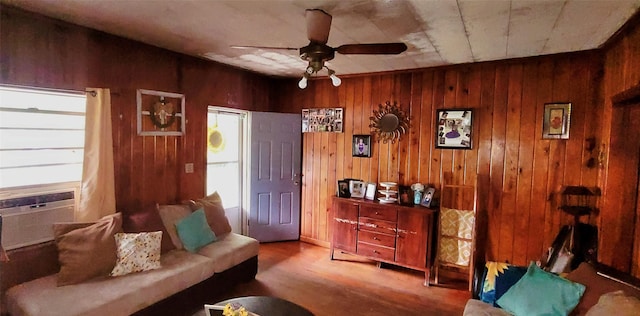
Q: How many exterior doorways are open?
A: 1